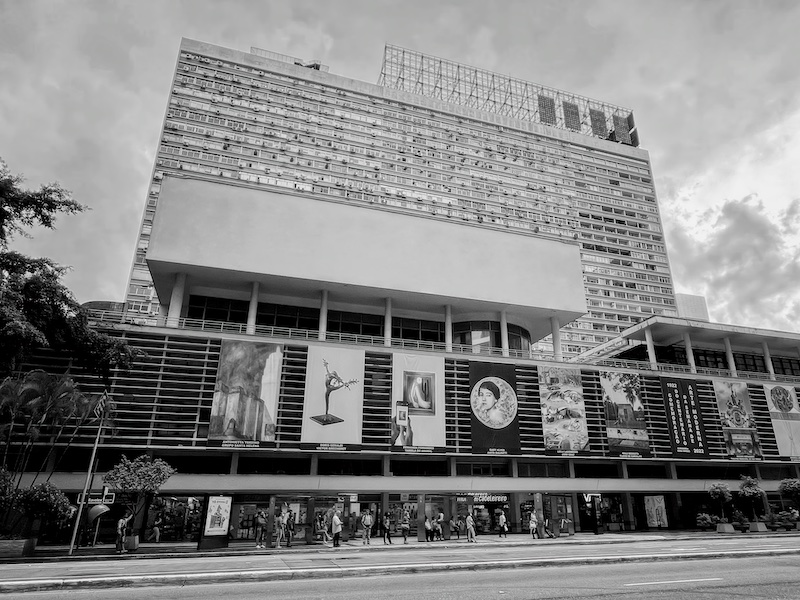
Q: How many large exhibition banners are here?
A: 9